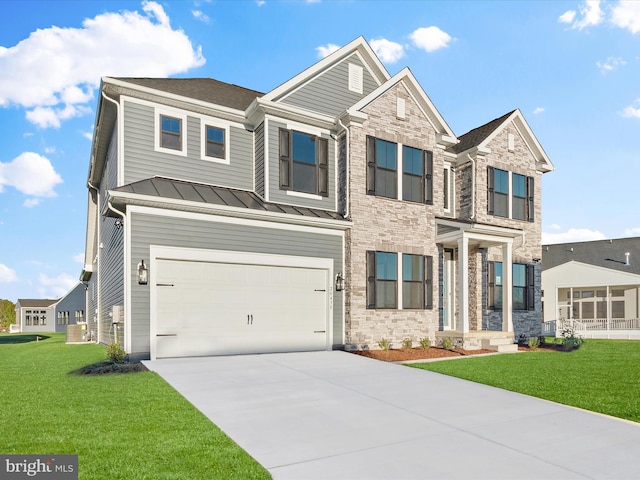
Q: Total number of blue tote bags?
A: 0